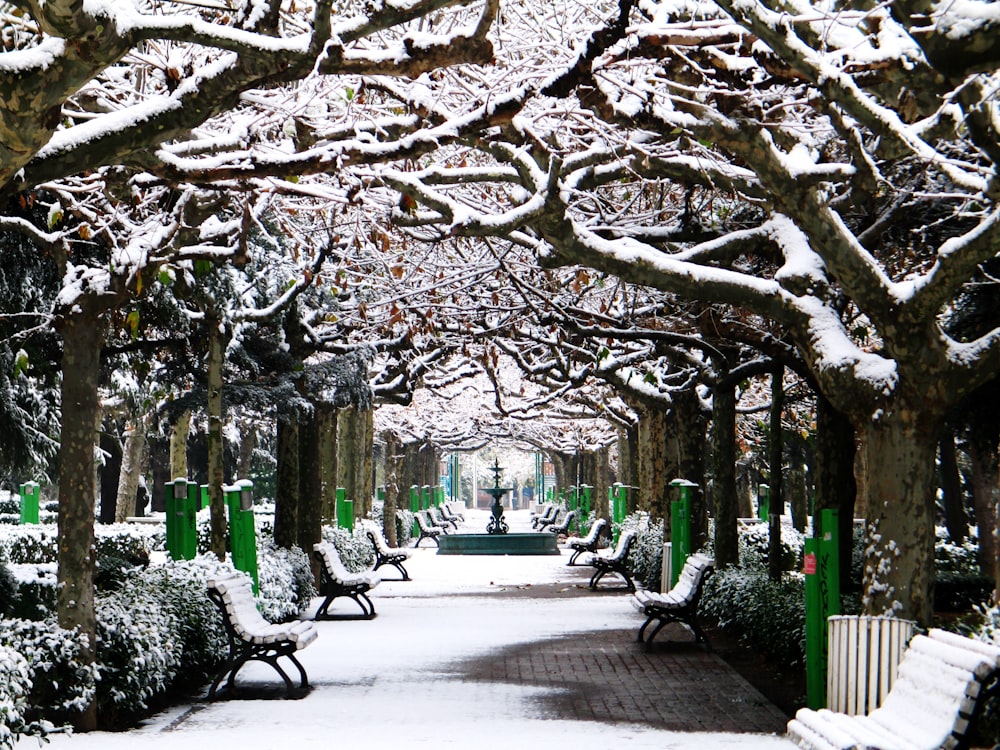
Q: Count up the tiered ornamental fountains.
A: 1